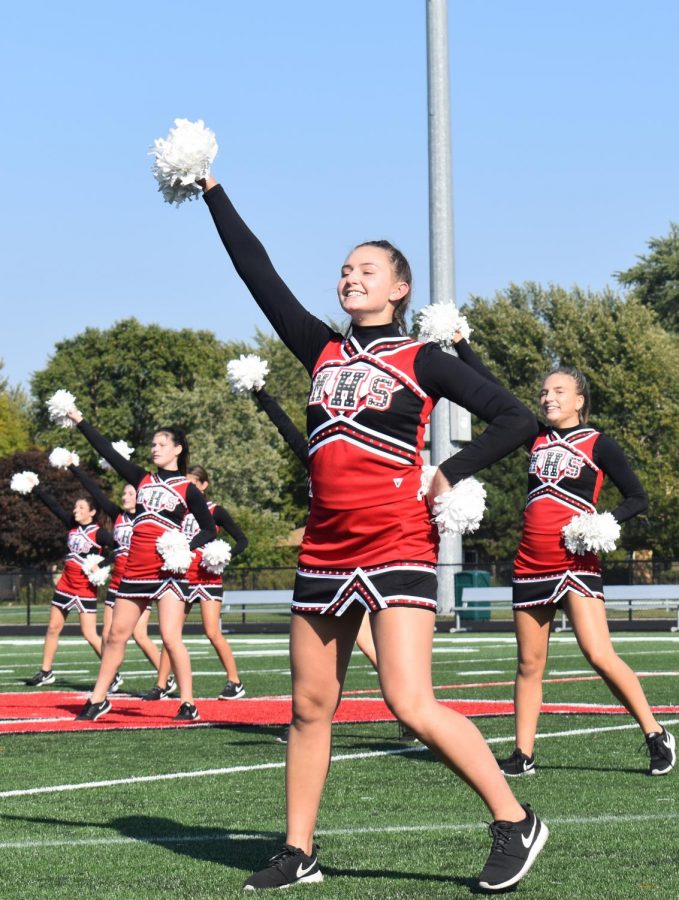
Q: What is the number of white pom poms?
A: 12